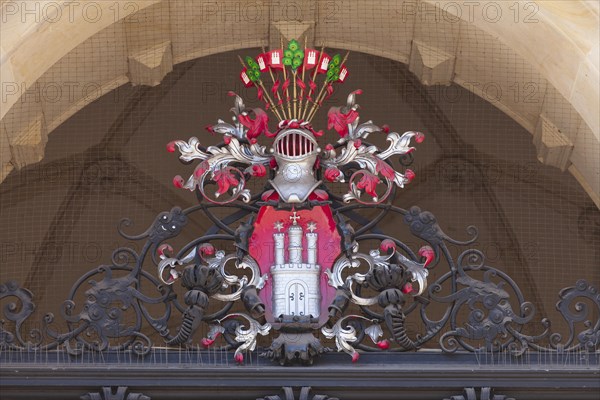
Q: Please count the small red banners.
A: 6